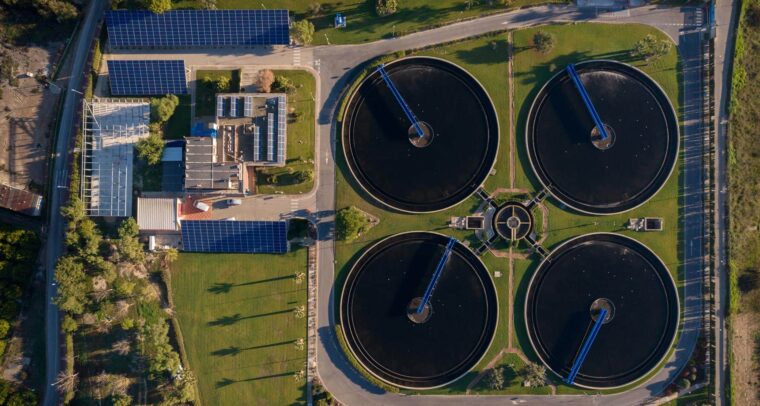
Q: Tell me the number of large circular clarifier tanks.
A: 4